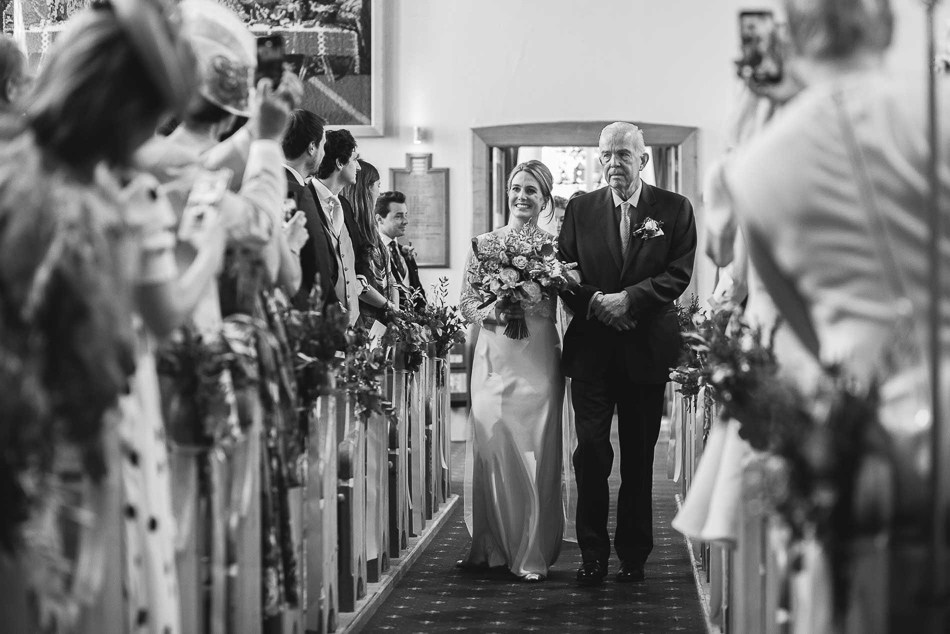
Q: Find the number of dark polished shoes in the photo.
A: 2